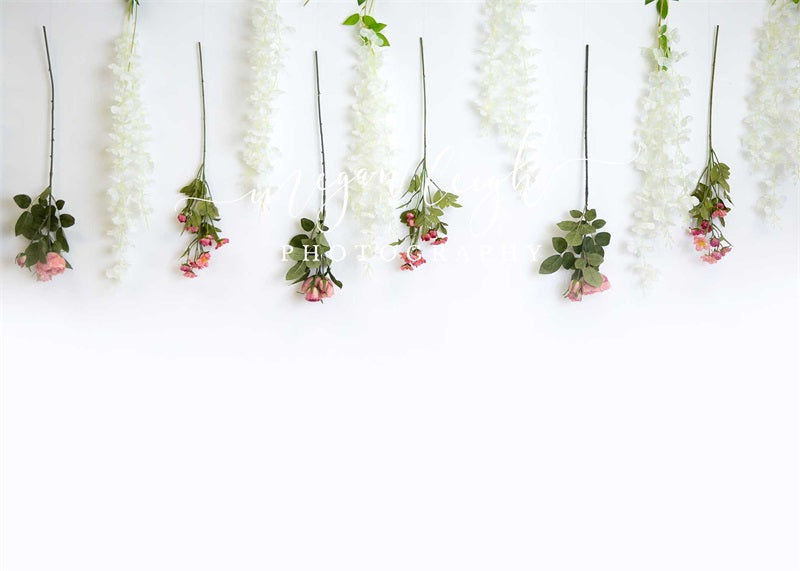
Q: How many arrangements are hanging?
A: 12